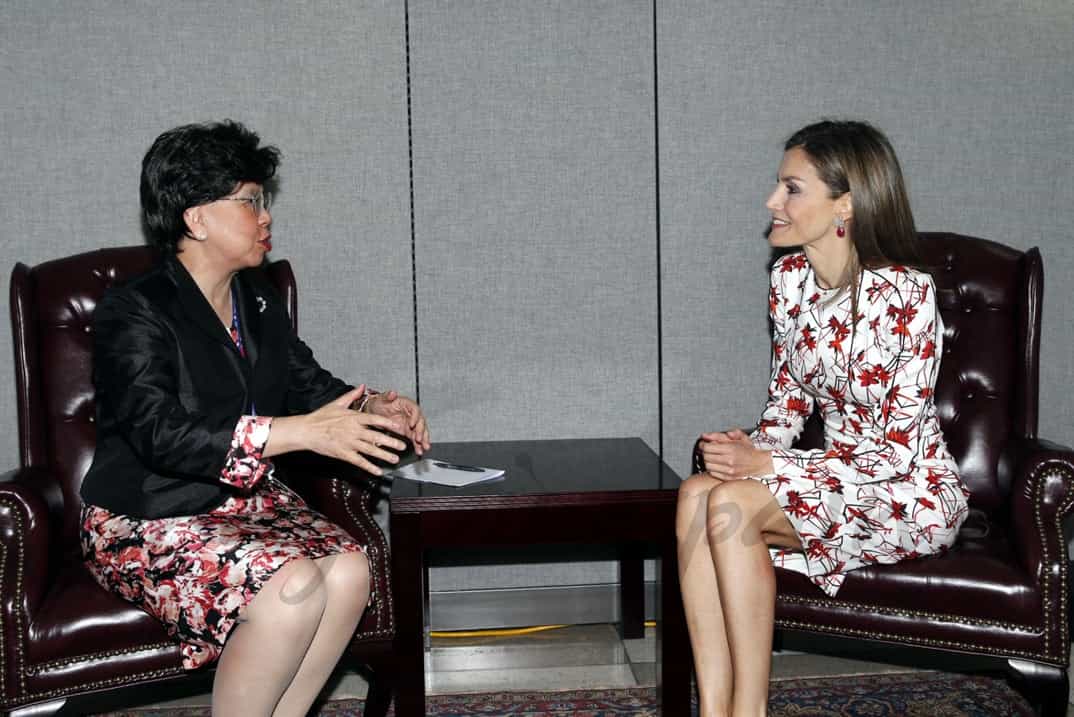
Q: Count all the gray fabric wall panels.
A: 3